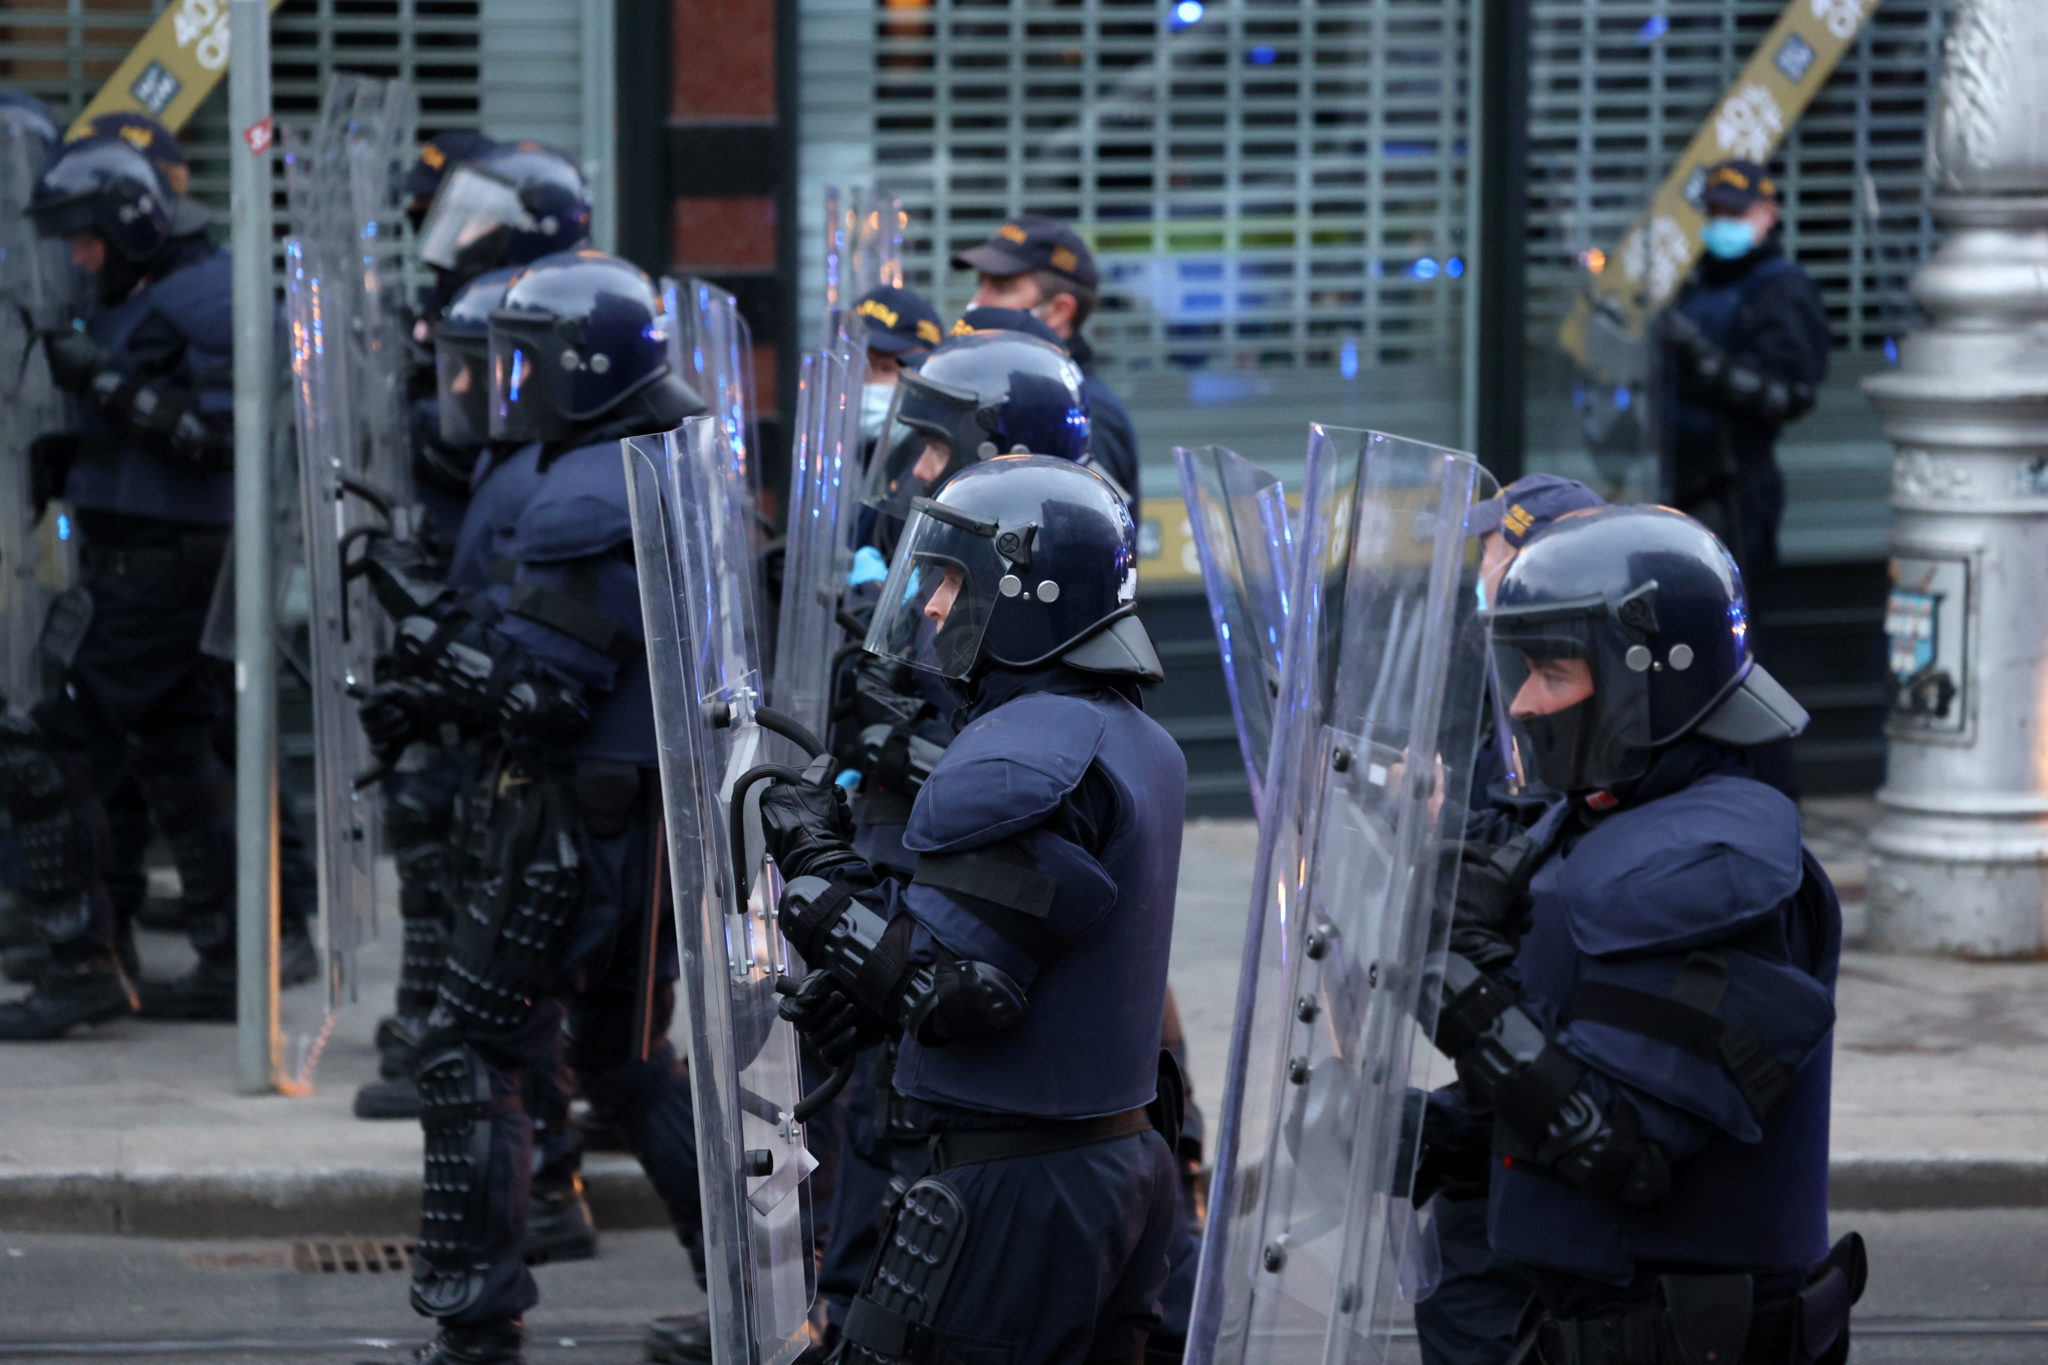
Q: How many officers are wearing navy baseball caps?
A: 7